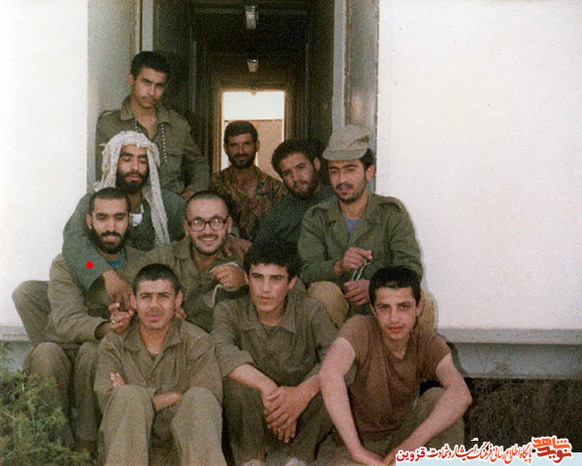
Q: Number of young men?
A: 10